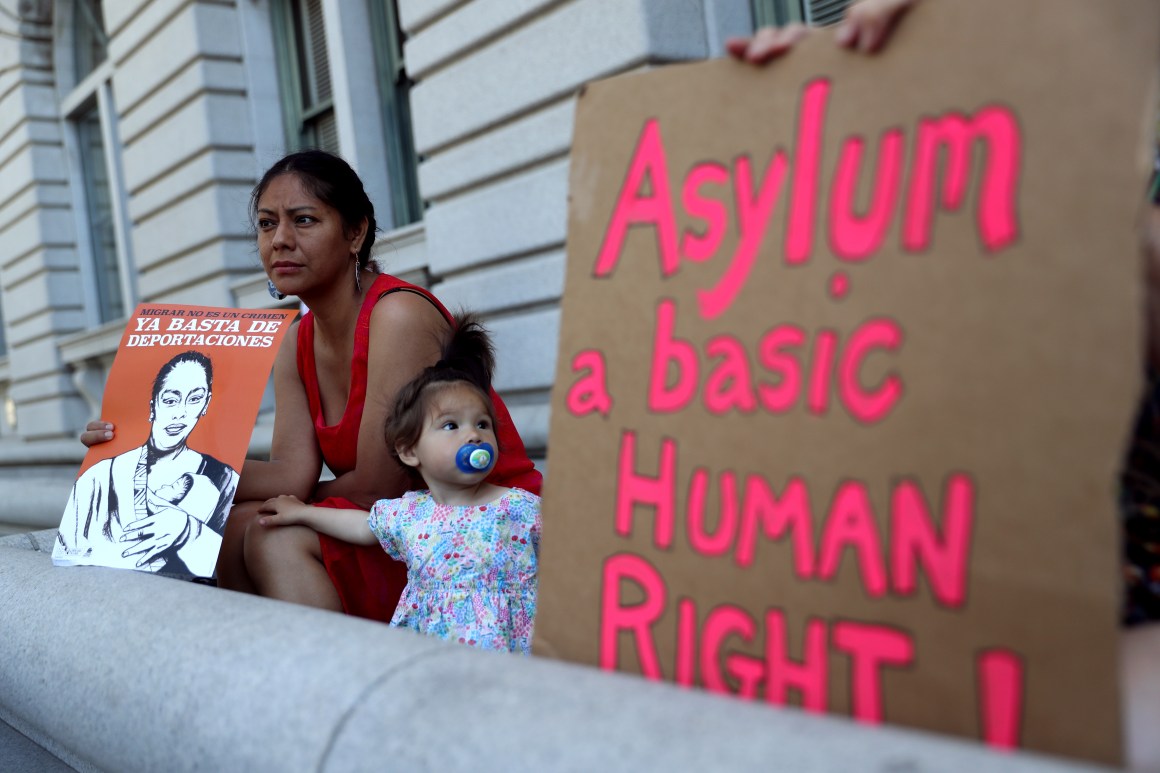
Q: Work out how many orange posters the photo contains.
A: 1